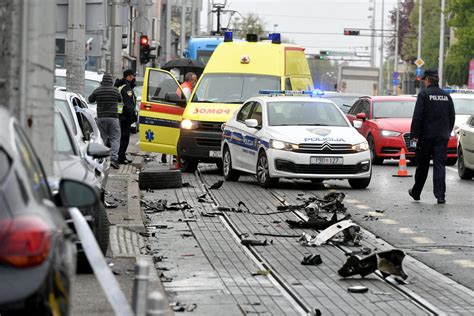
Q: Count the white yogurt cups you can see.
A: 0